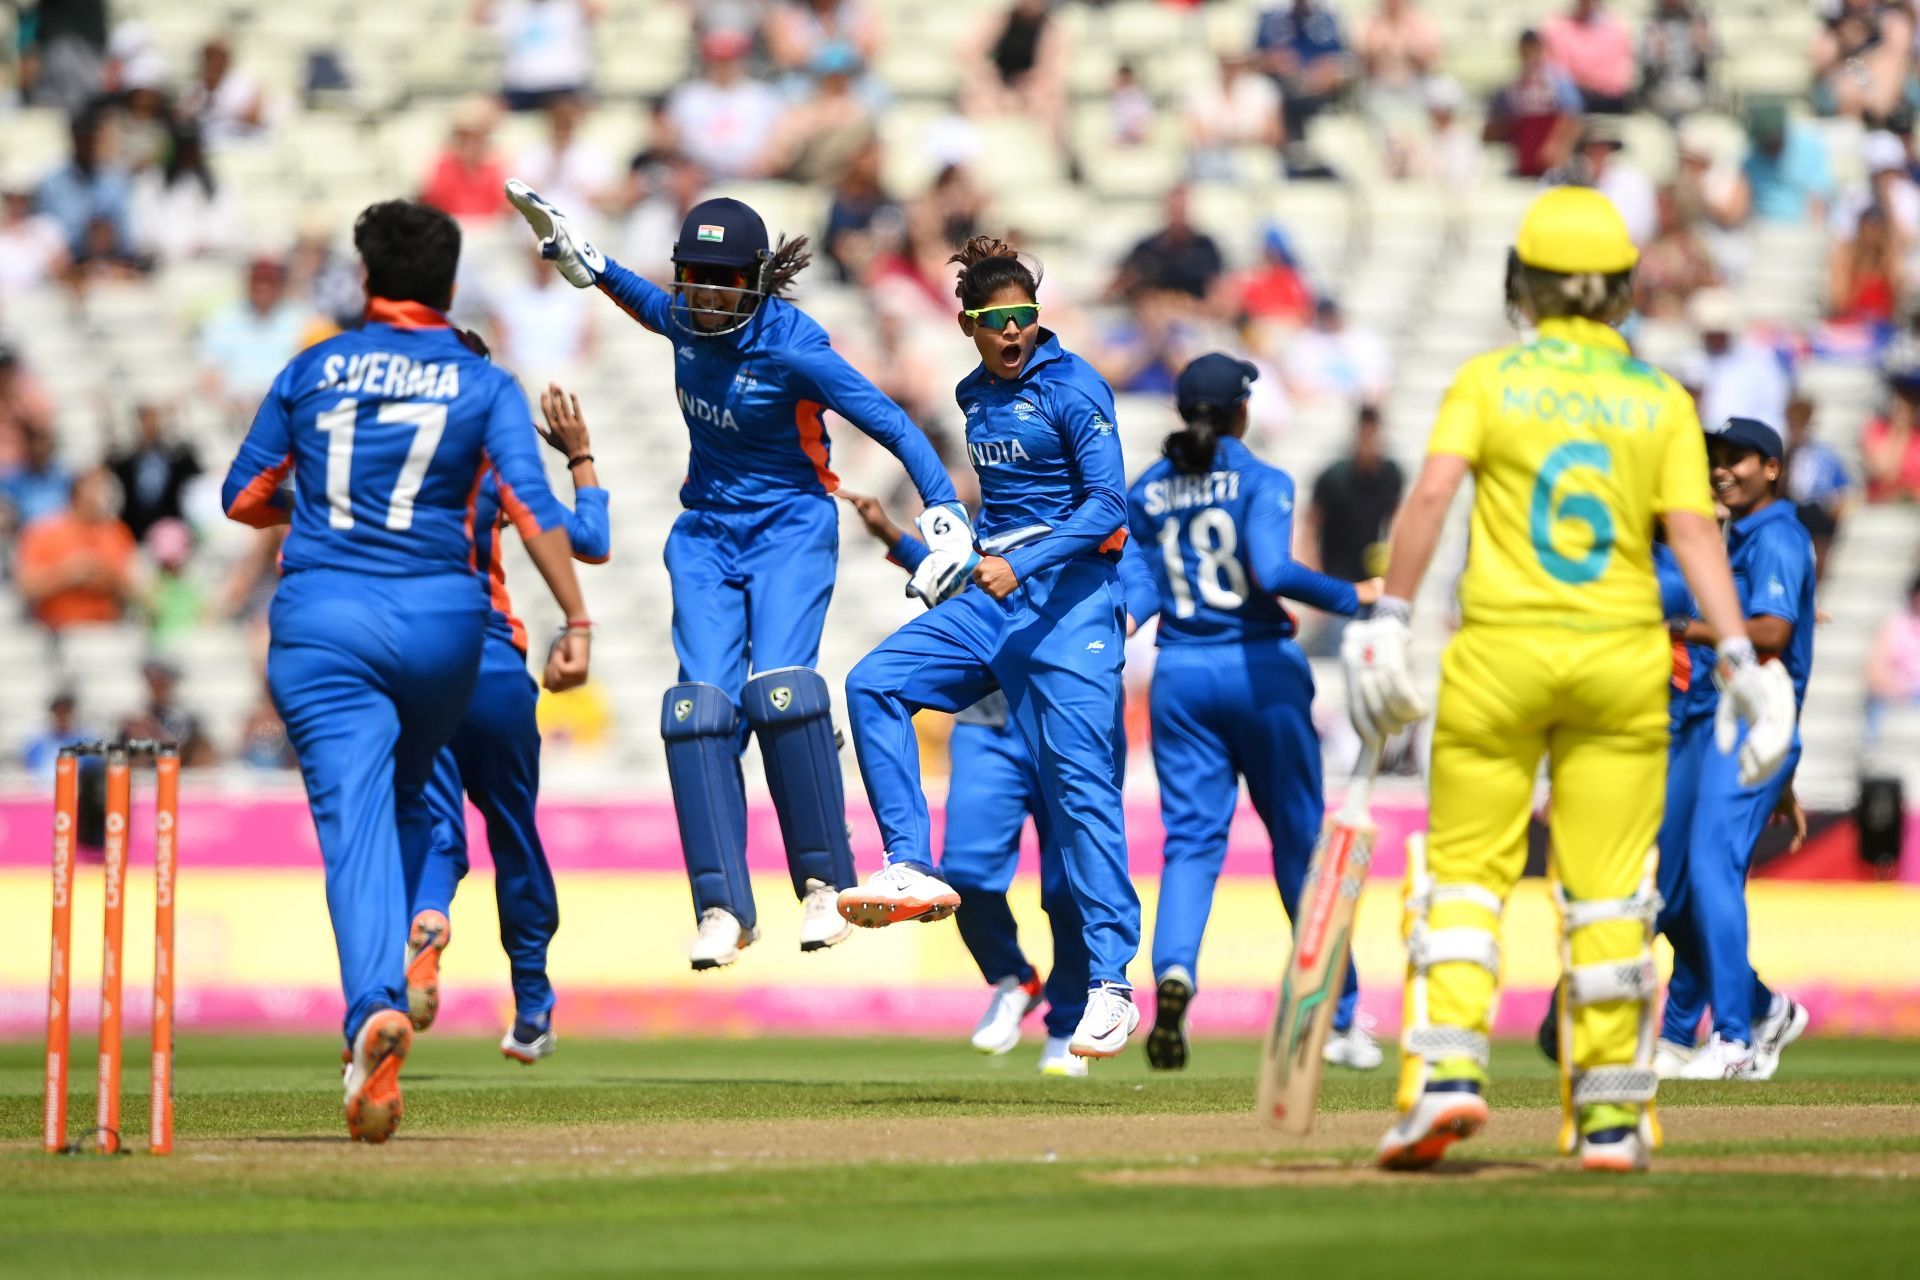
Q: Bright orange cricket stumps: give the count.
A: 3